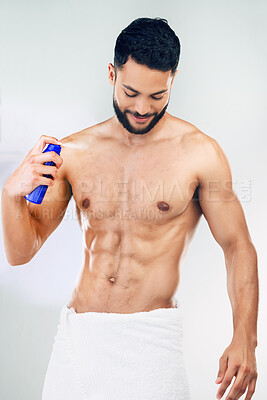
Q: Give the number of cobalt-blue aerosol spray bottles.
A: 1